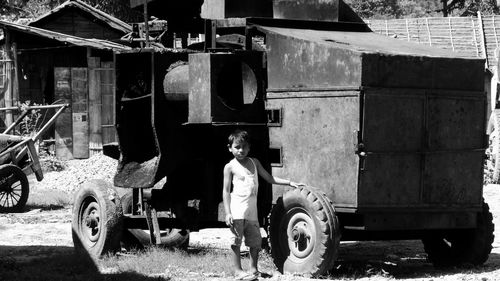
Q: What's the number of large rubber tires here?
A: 4